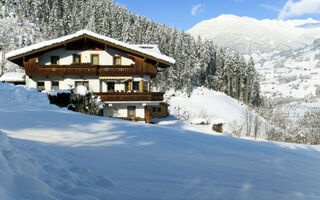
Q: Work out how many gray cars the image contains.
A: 0